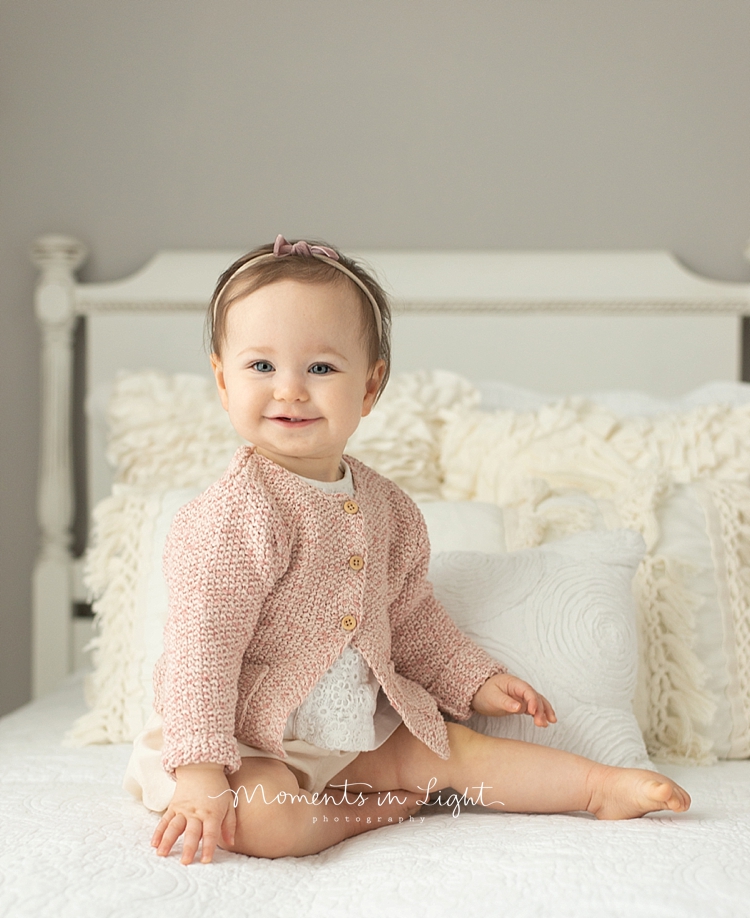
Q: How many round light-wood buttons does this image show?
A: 3